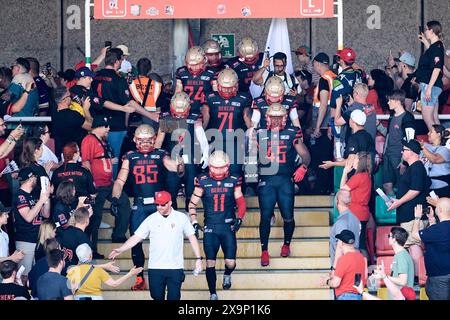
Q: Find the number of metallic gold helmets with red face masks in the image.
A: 9